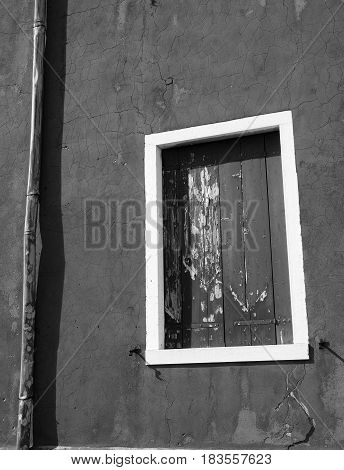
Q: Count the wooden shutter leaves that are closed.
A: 2